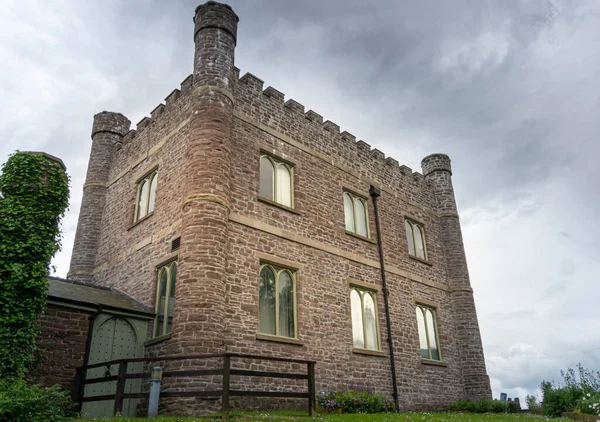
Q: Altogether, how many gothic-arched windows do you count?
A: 8